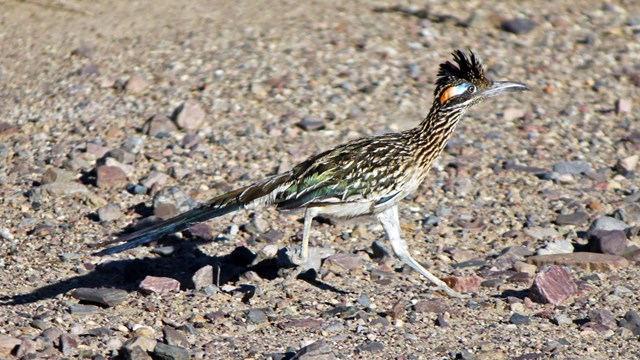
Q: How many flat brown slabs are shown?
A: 1